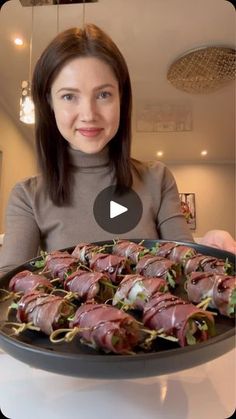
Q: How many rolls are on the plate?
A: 14